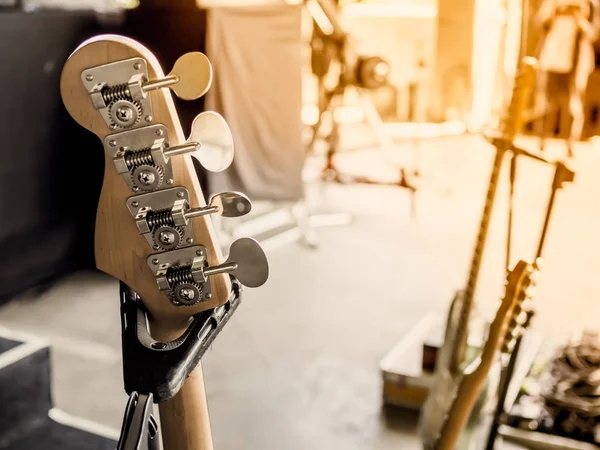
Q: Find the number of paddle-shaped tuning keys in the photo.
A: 4